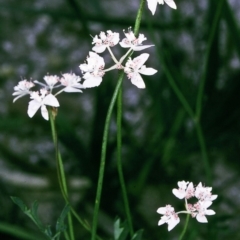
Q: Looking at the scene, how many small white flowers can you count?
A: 13